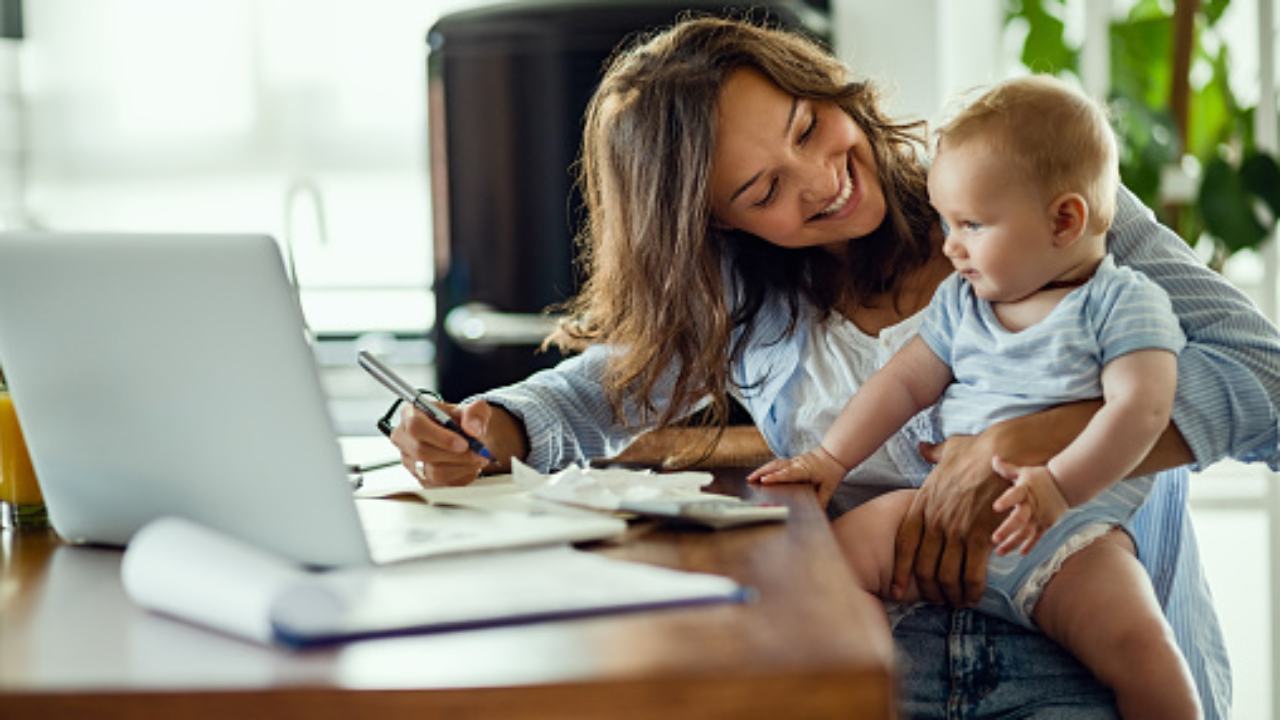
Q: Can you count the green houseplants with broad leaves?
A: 1